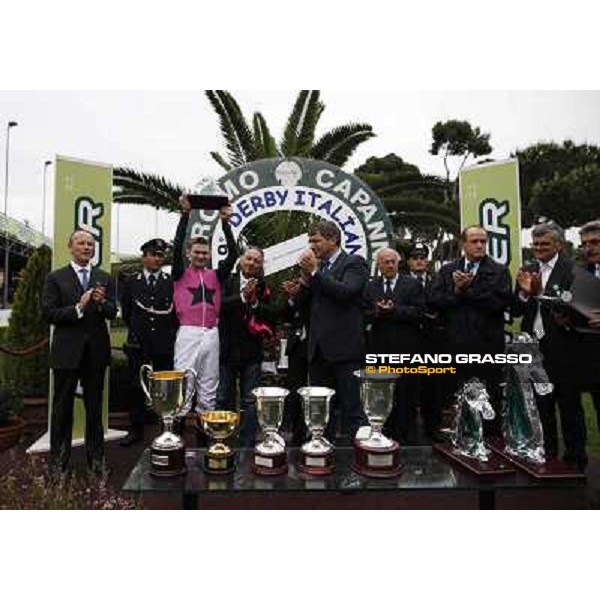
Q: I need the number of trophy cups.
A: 5